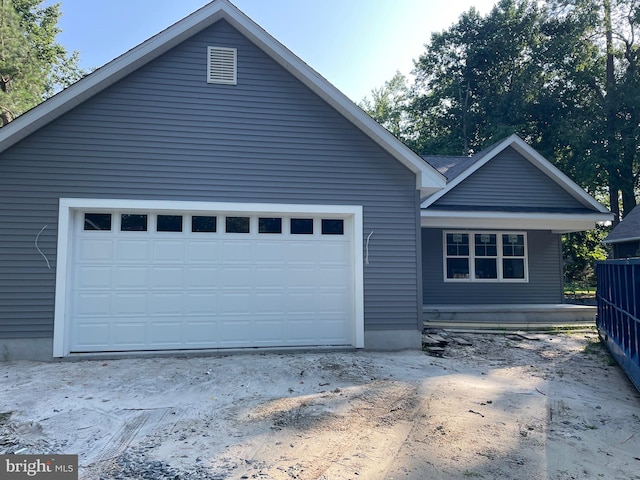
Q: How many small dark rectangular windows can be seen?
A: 8